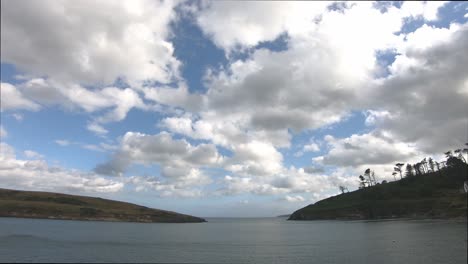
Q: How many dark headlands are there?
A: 2